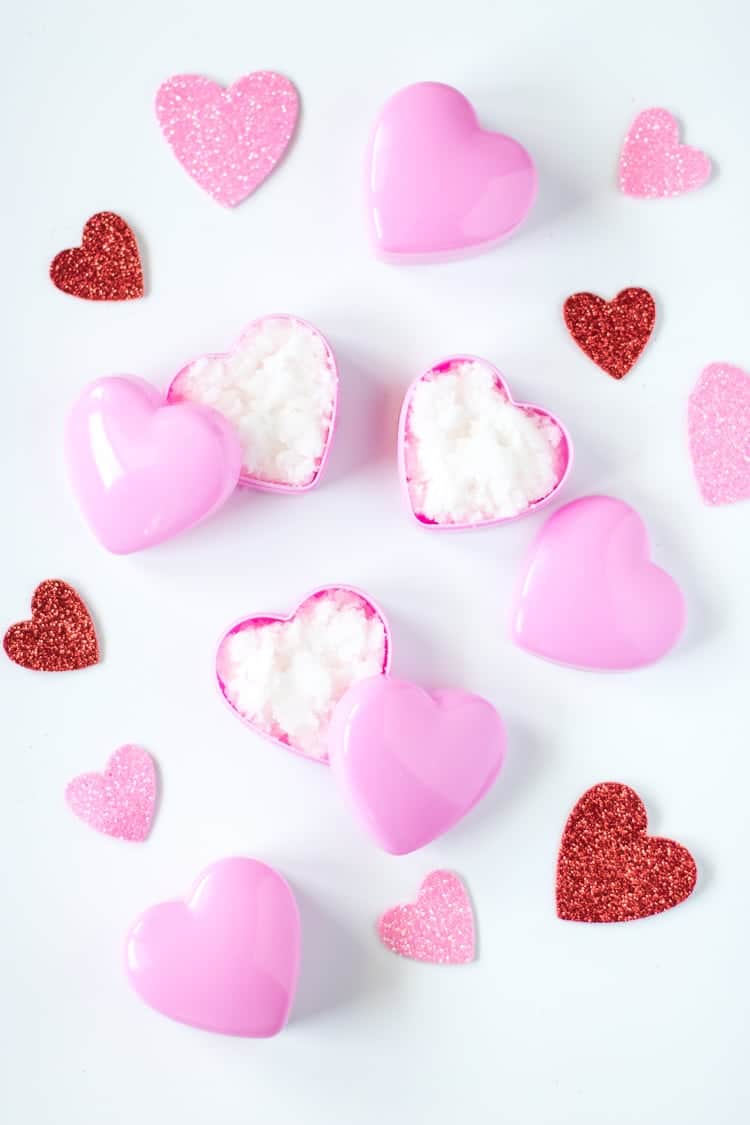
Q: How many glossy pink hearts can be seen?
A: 5